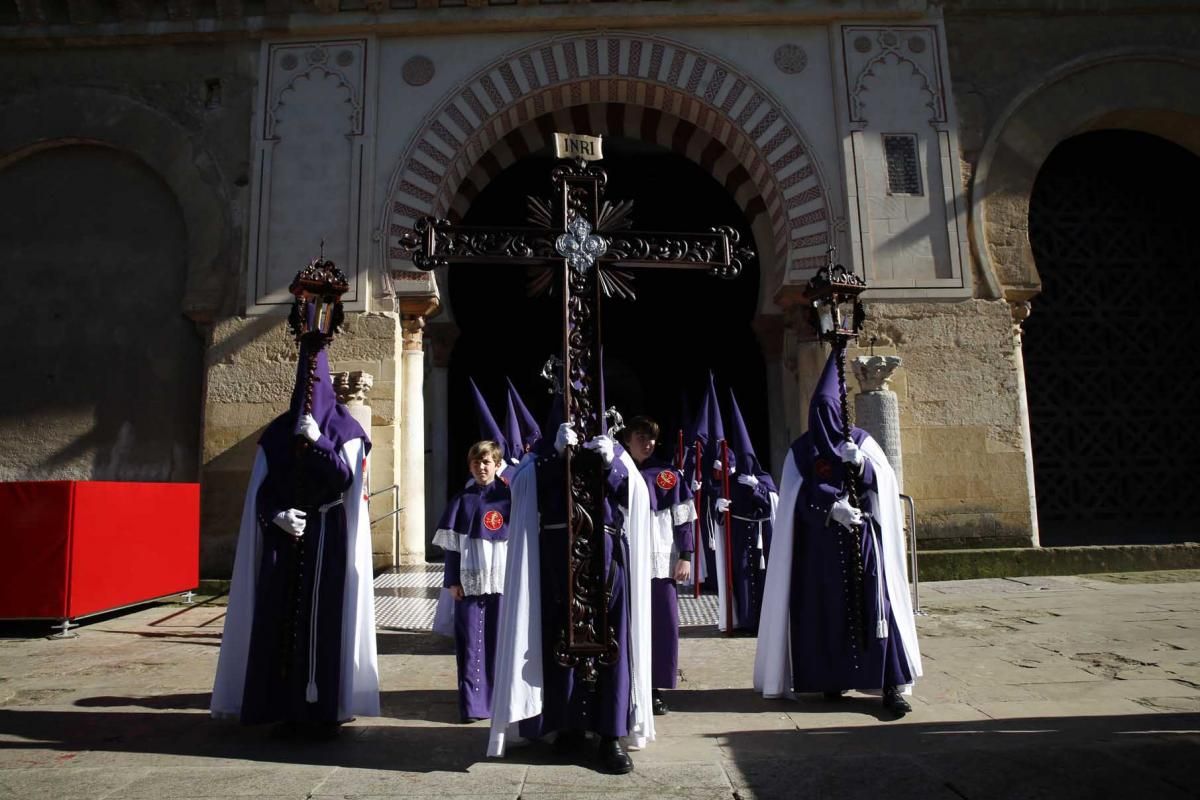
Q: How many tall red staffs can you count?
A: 3